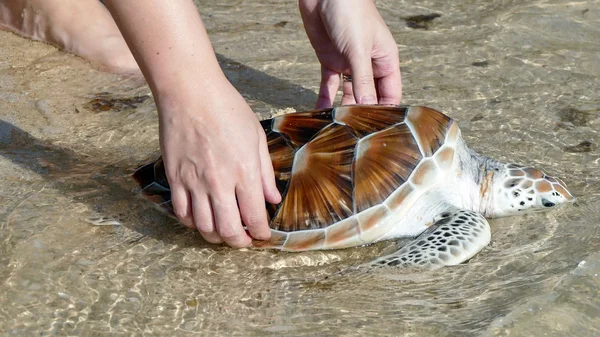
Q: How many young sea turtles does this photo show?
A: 1